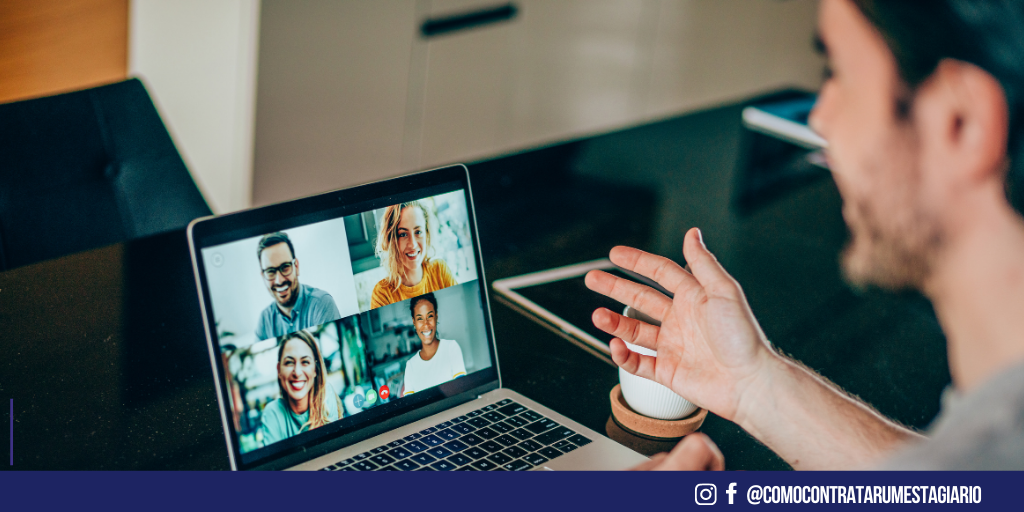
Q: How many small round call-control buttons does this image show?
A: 3